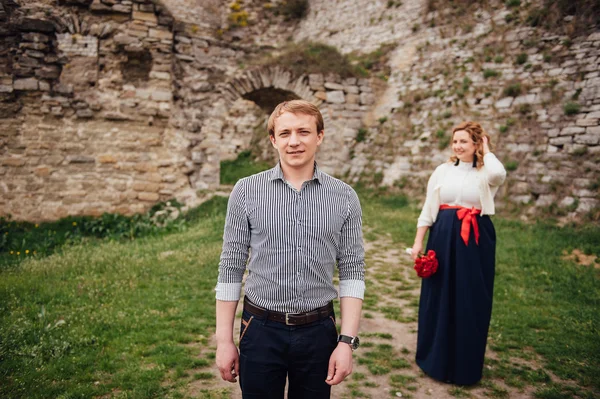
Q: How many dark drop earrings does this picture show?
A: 2